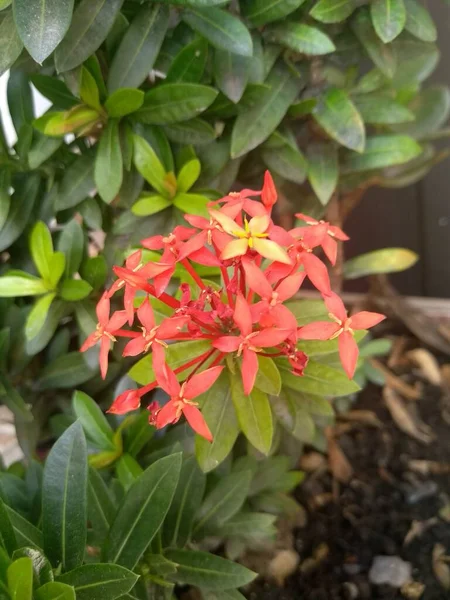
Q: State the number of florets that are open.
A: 13